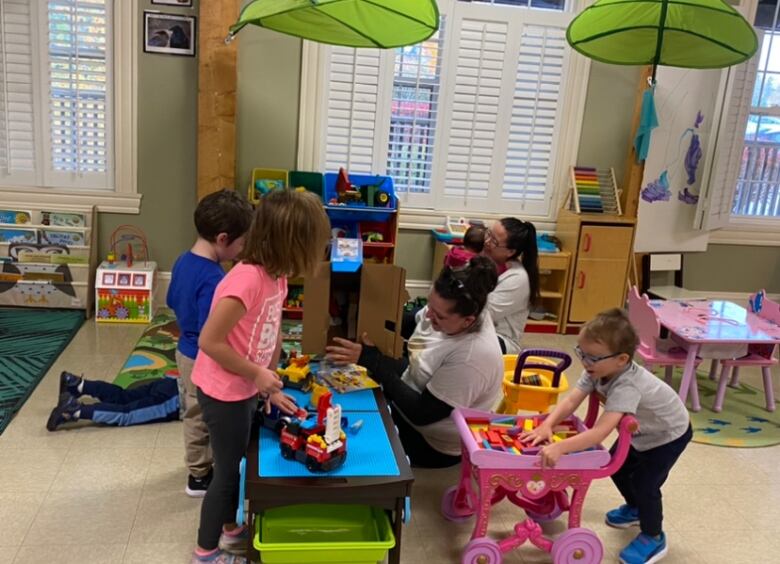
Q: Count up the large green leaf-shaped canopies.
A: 2